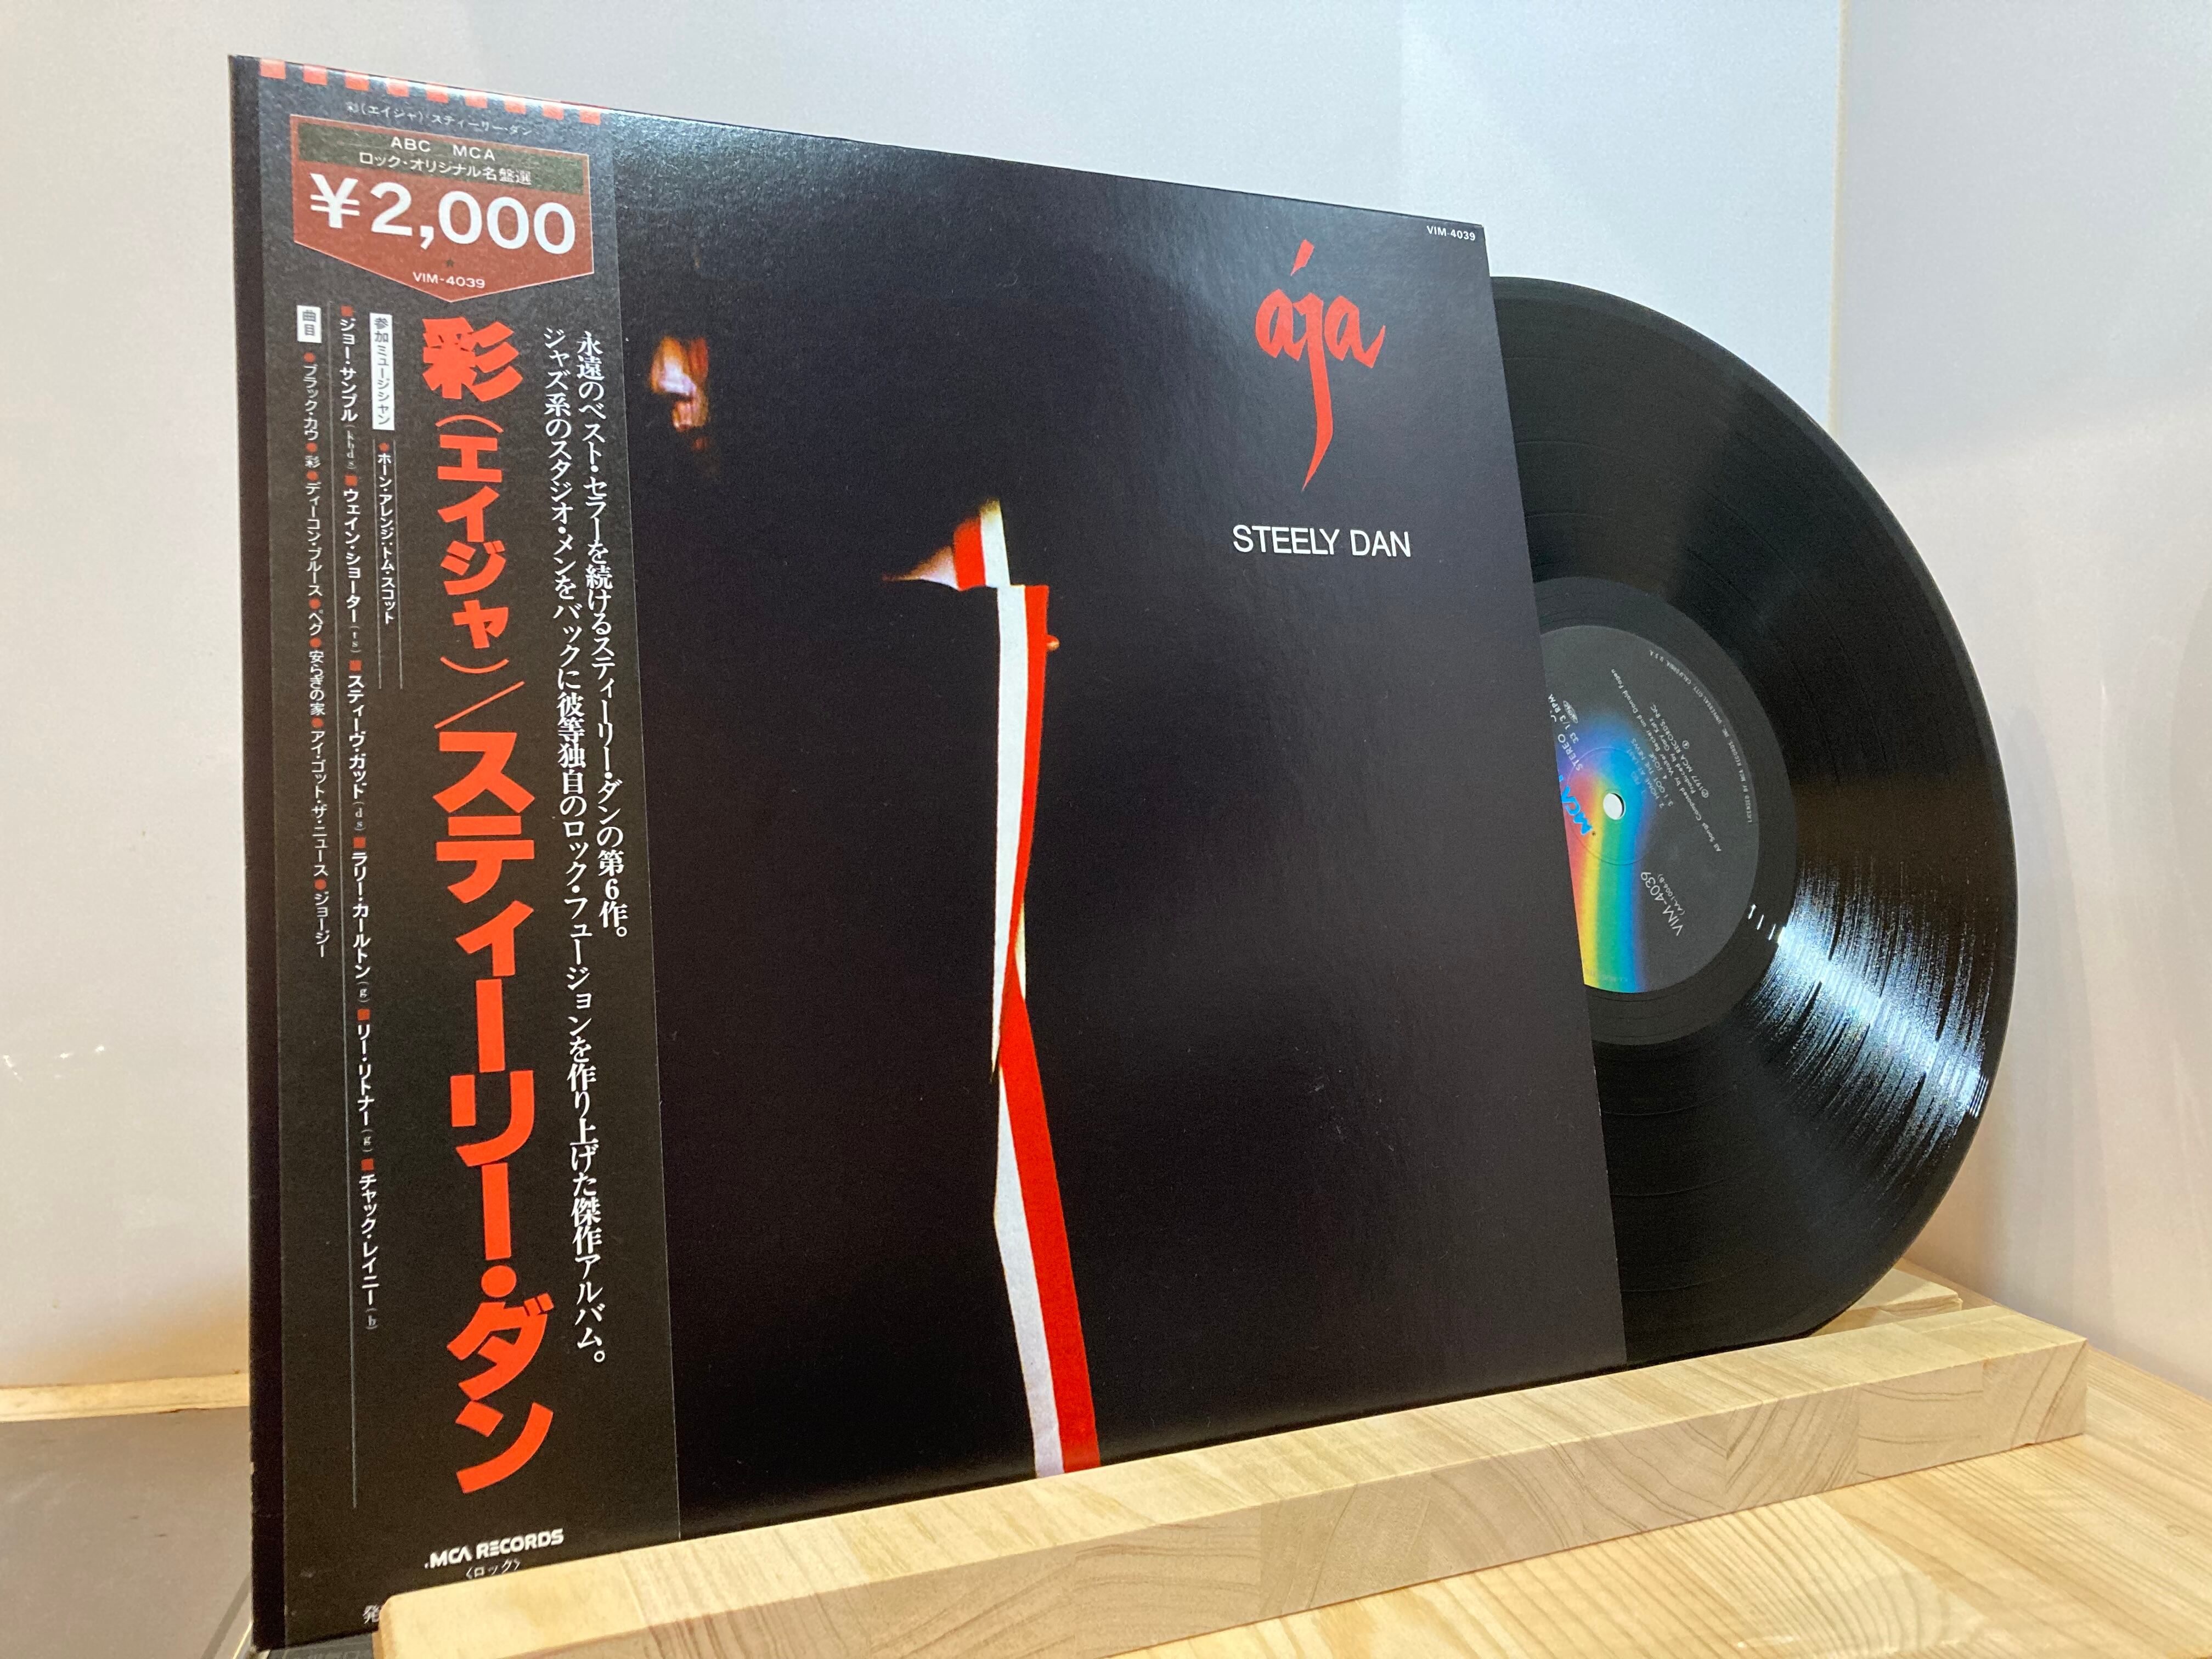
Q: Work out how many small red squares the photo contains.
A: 15